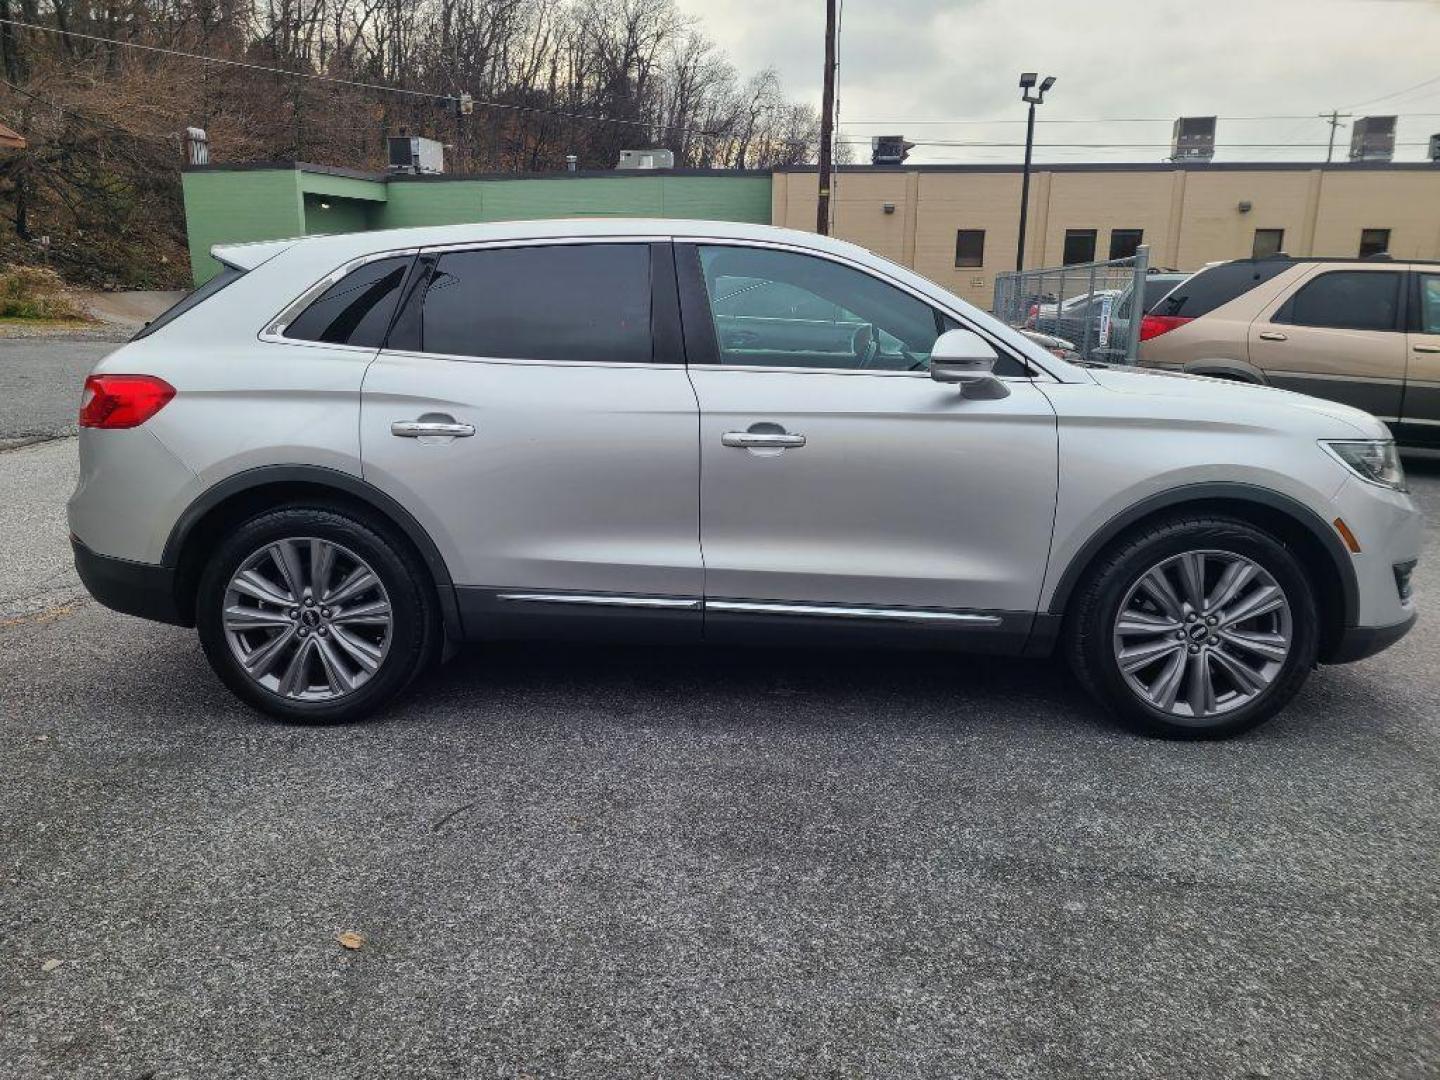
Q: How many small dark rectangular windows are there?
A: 5